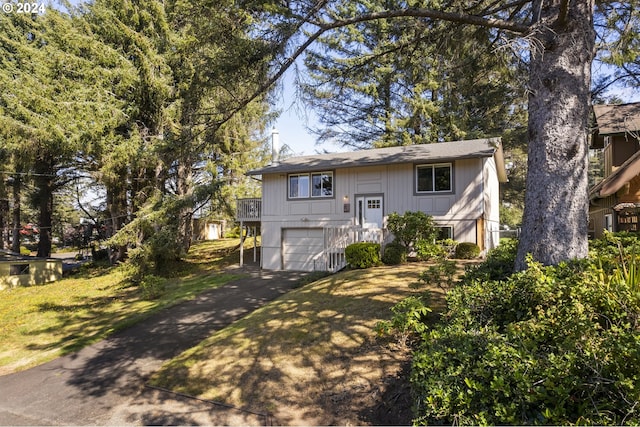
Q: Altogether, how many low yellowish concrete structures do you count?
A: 1